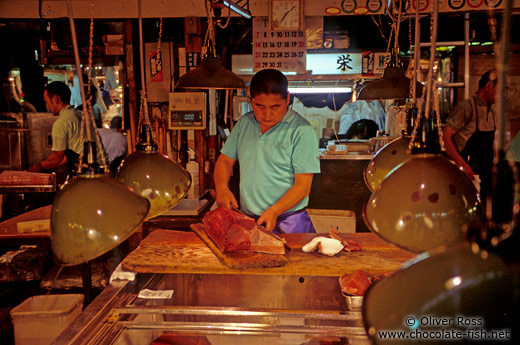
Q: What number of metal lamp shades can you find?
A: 7